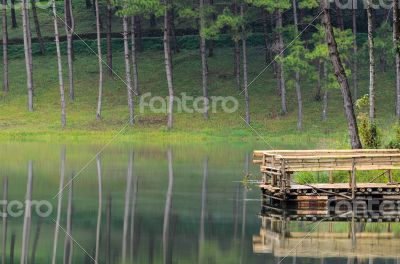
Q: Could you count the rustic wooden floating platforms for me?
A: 1